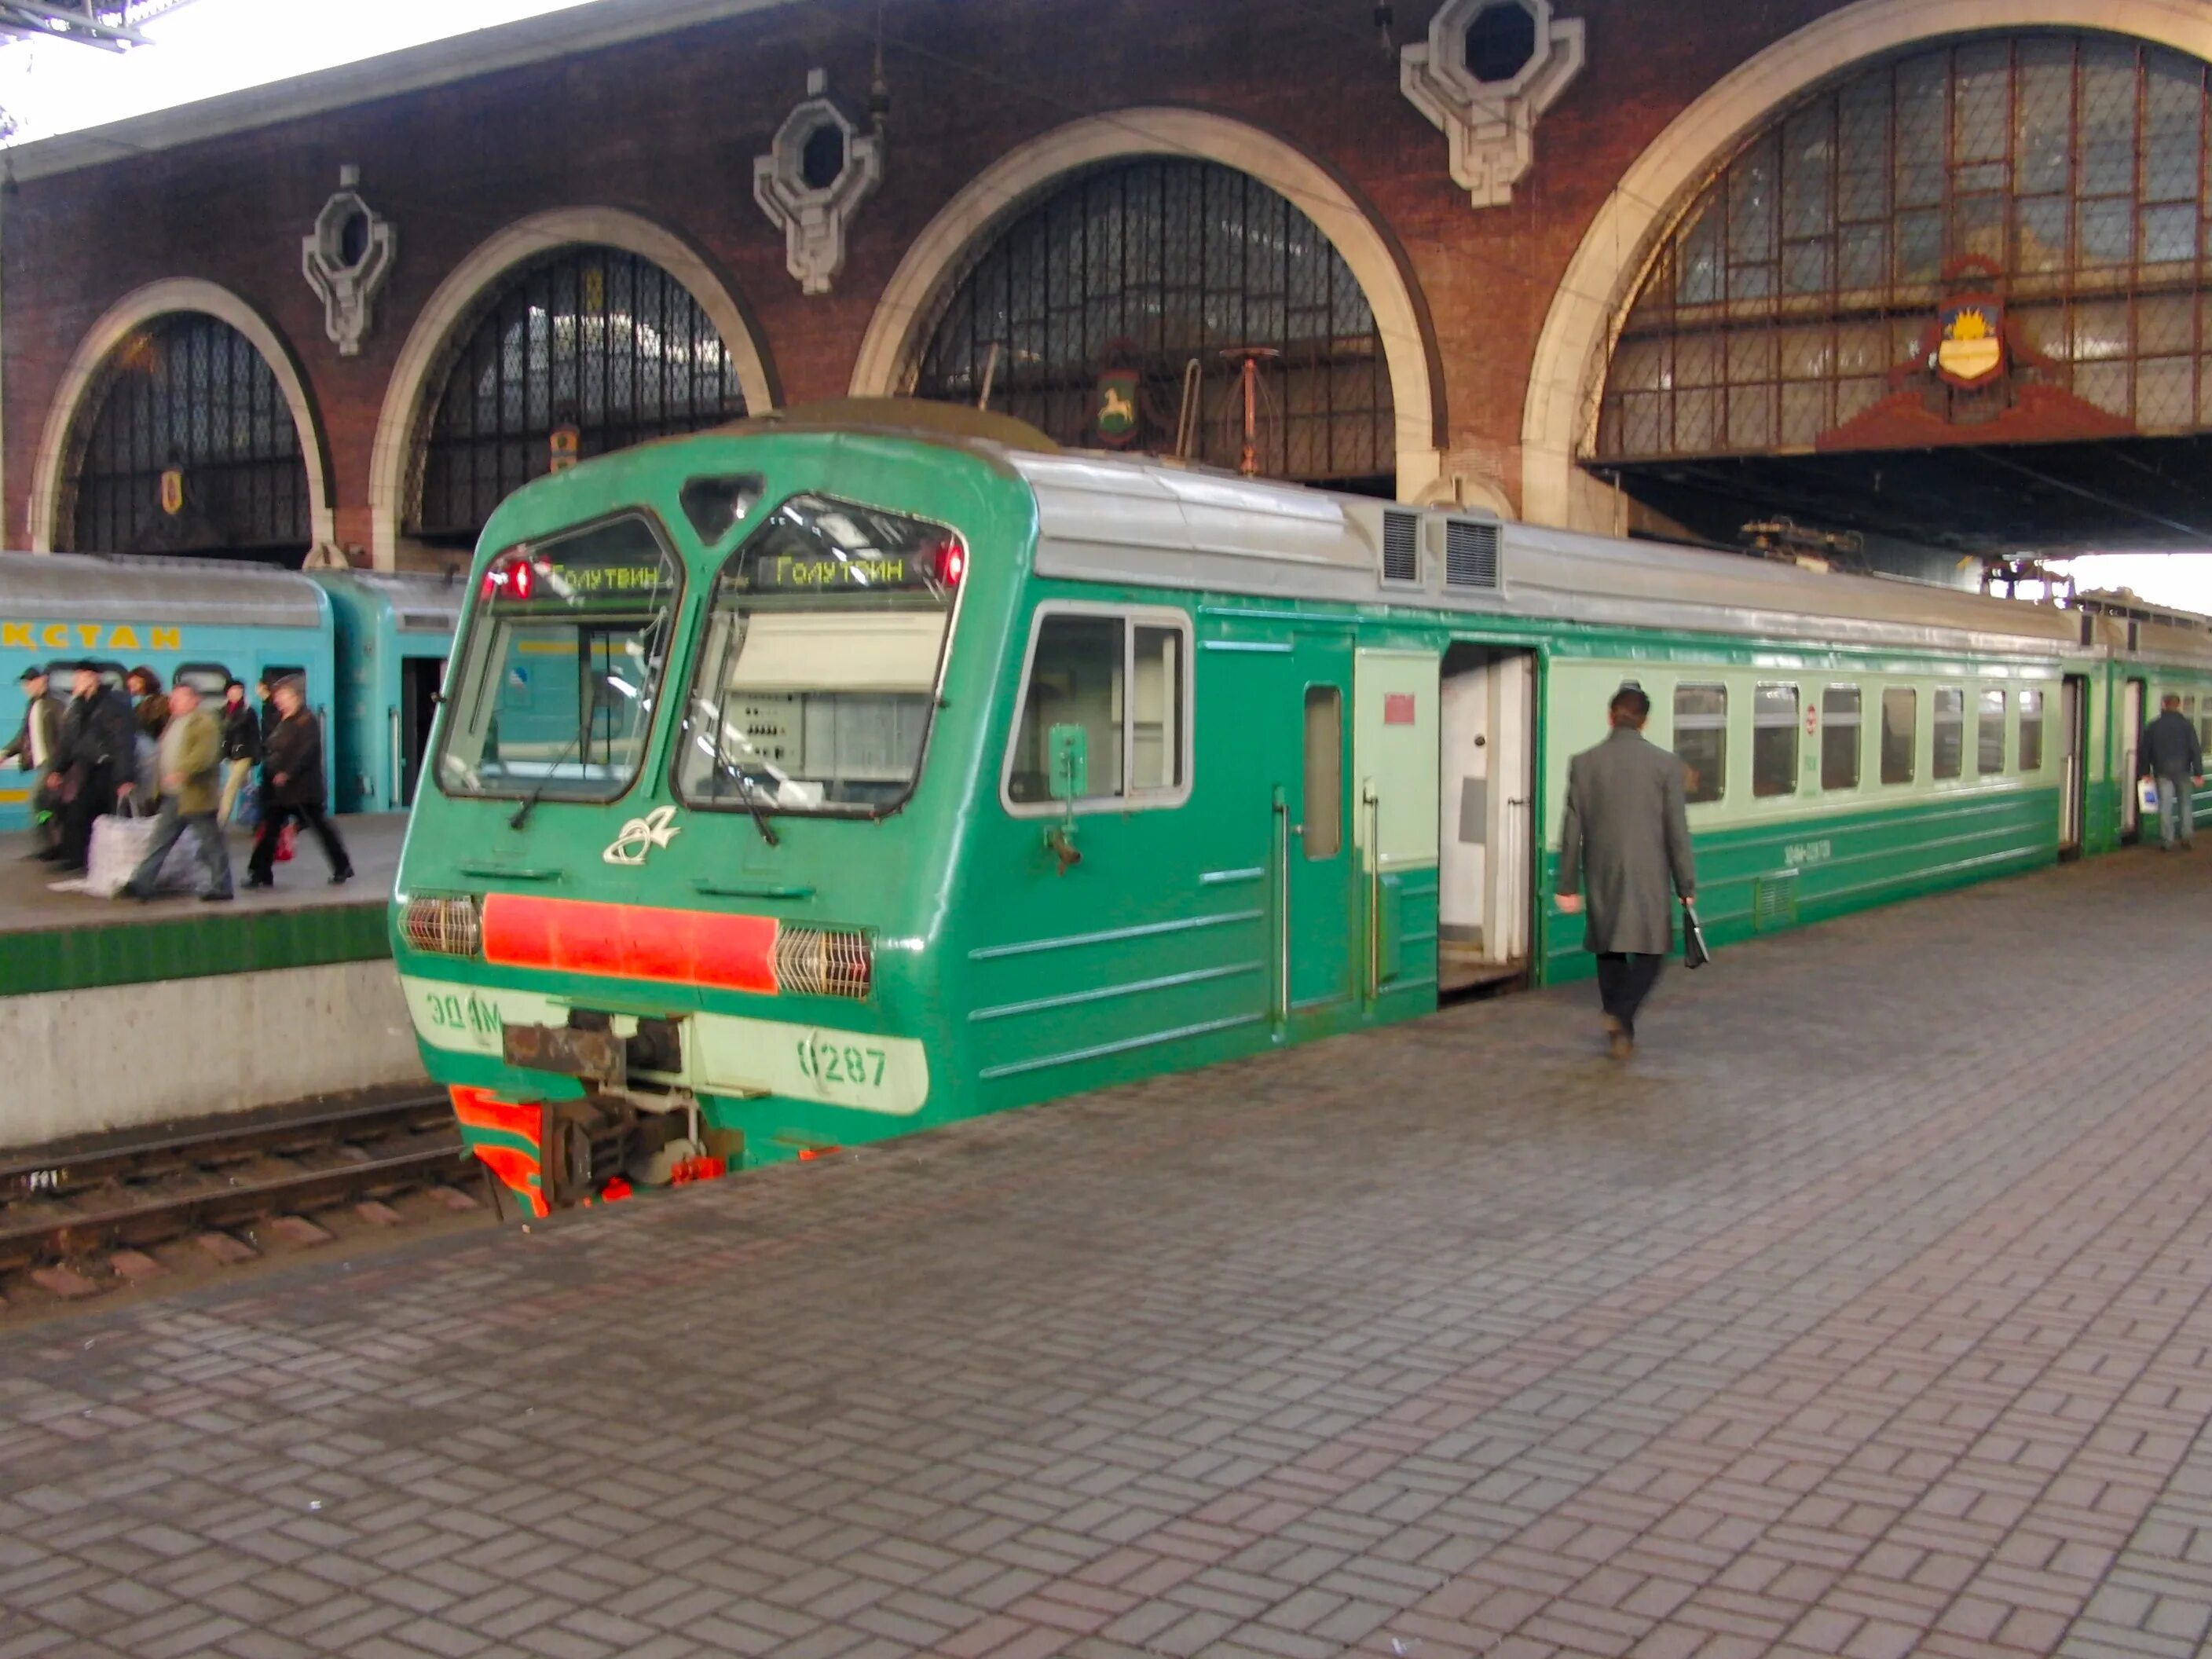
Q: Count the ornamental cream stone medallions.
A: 3